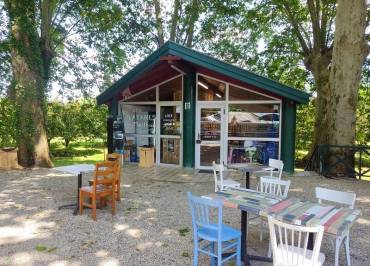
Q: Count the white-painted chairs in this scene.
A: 5